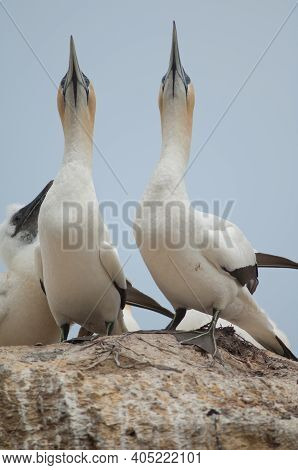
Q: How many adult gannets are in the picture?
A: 2